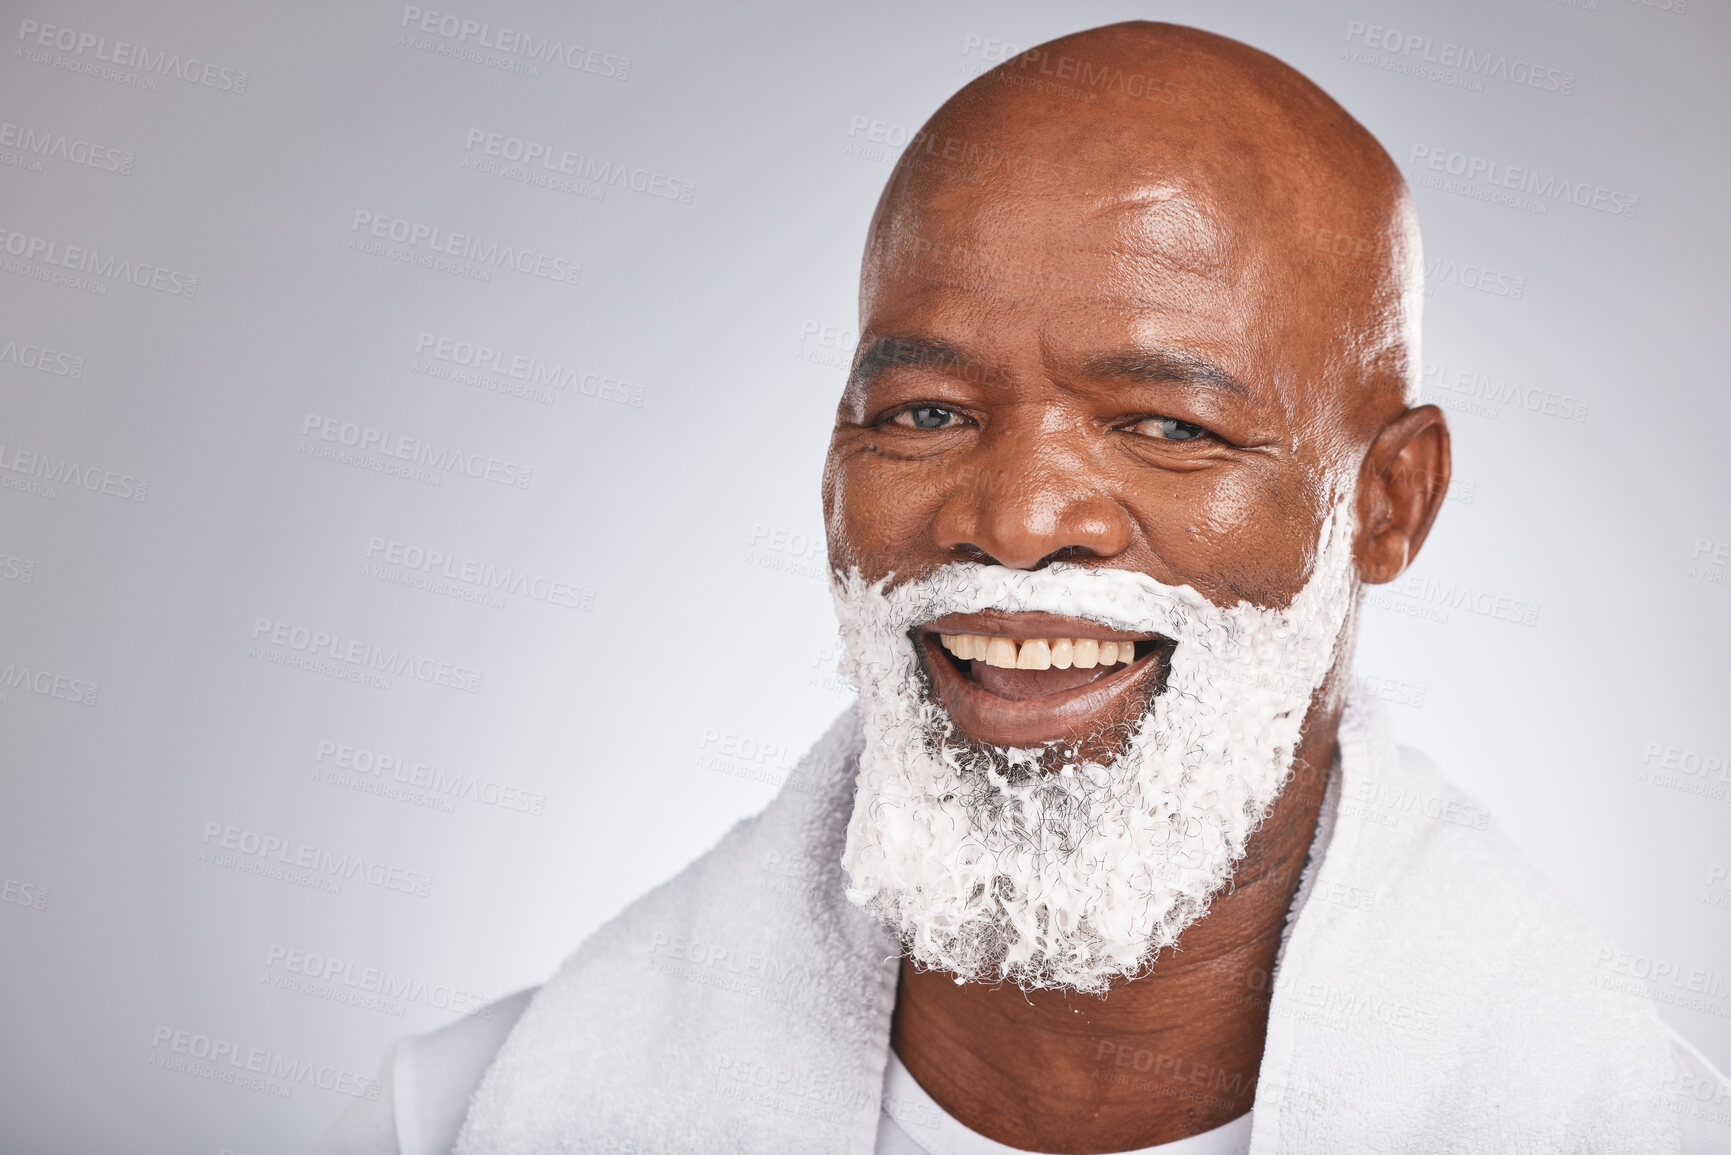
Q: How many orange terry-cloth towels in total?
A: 0